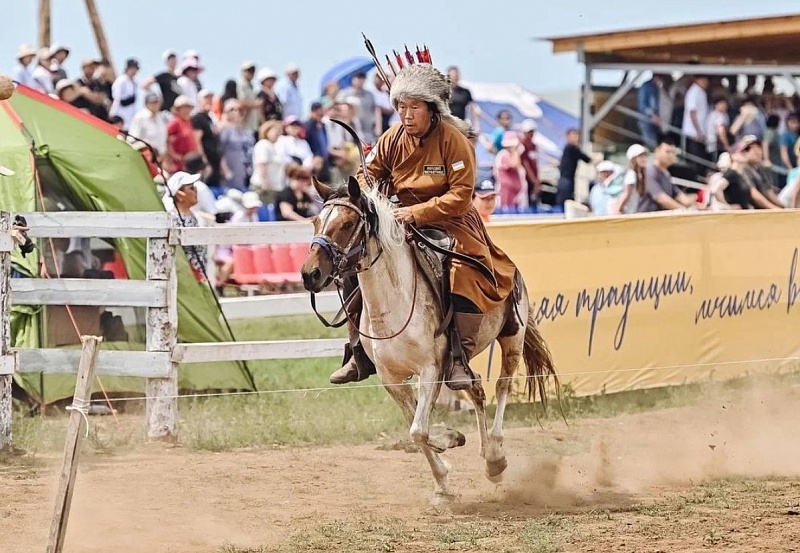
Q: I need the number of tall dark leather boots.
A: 2